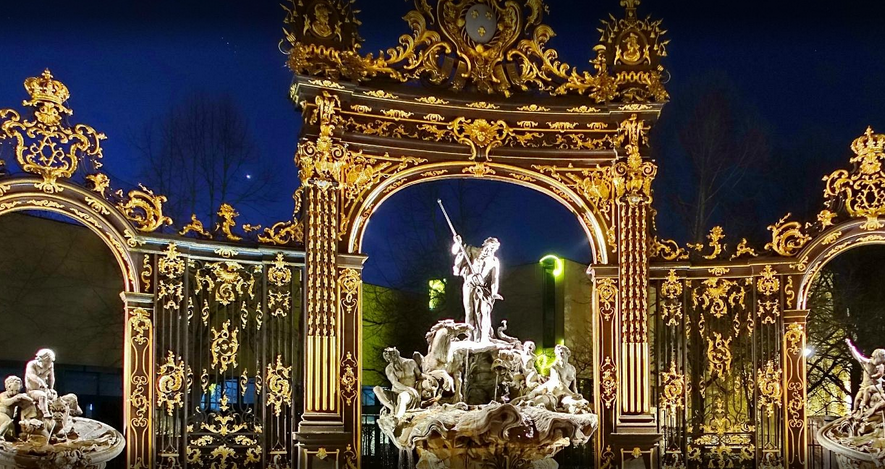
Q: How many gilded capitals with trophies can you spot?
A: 2